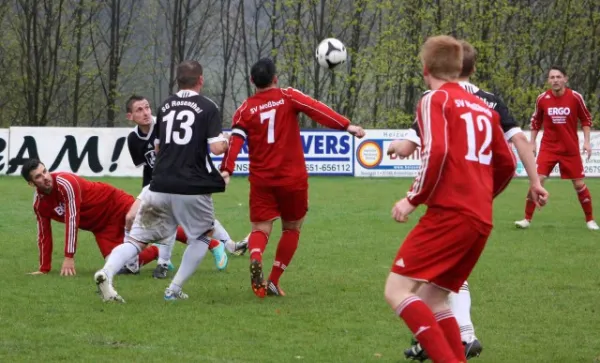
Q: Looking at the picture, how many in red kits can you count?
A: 4